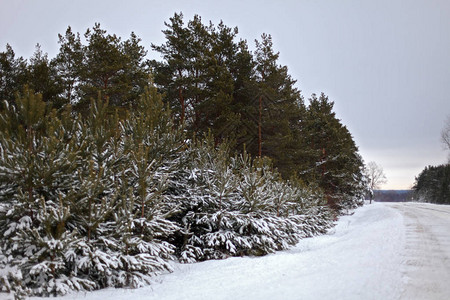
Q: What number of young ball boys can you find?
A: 0